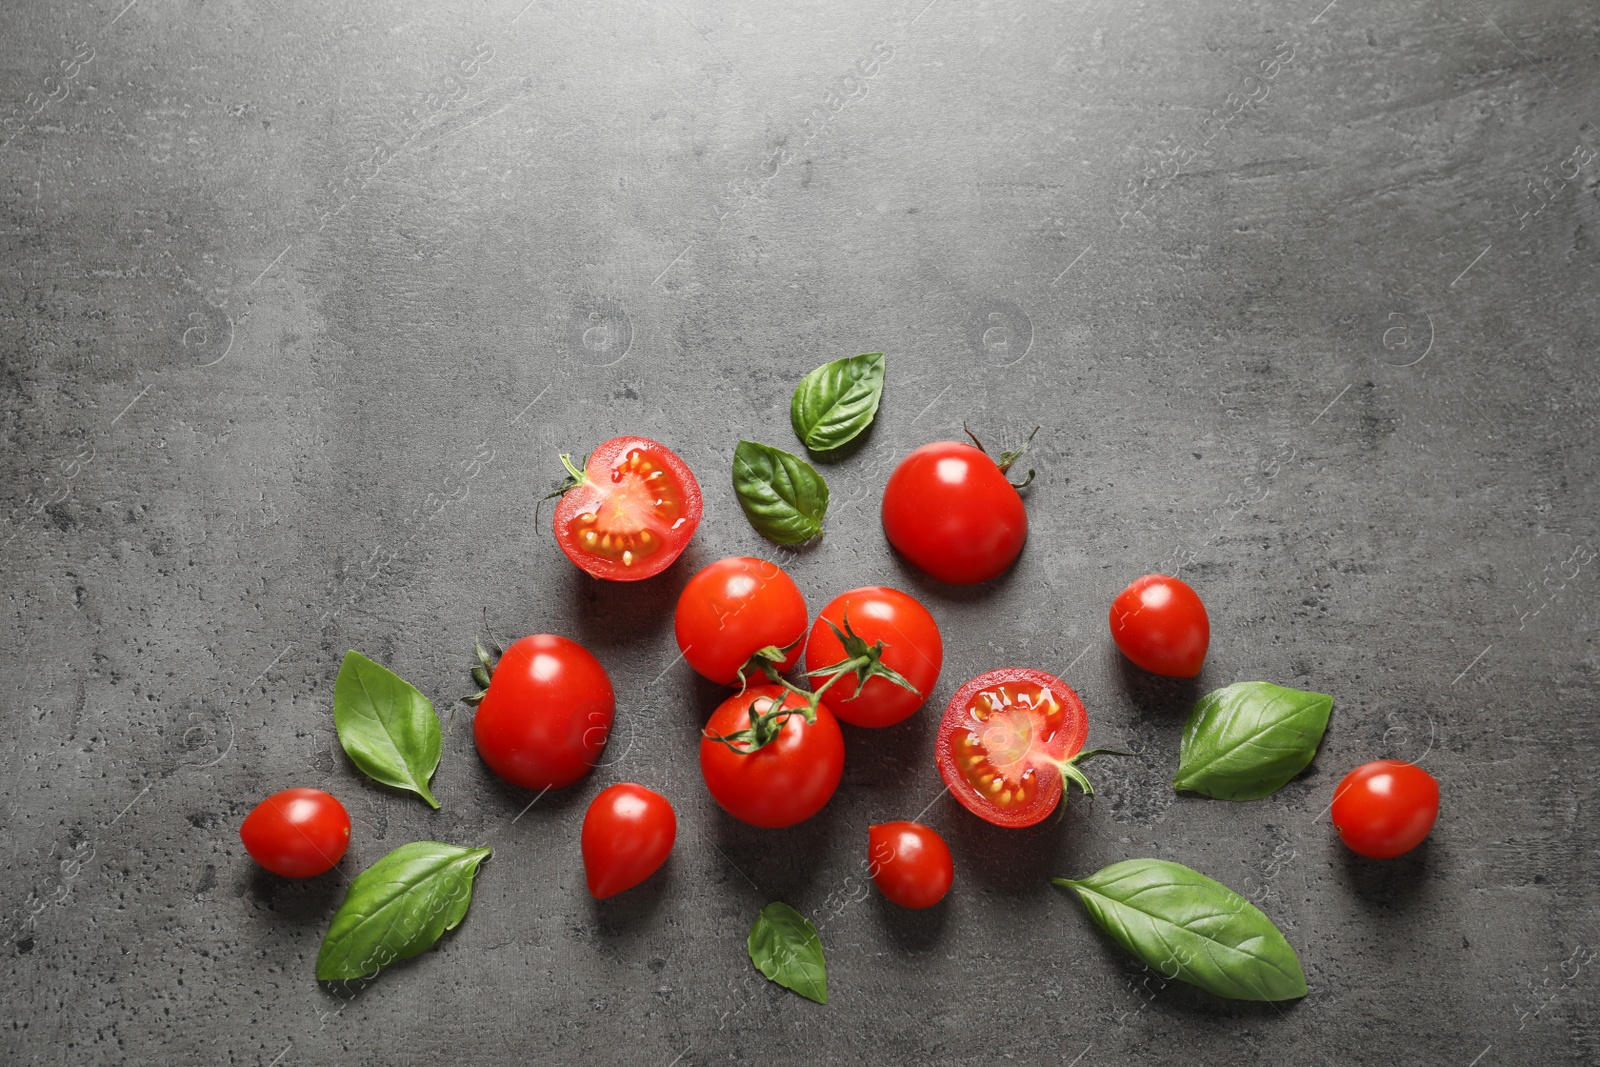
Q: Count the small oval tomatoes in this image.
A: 5